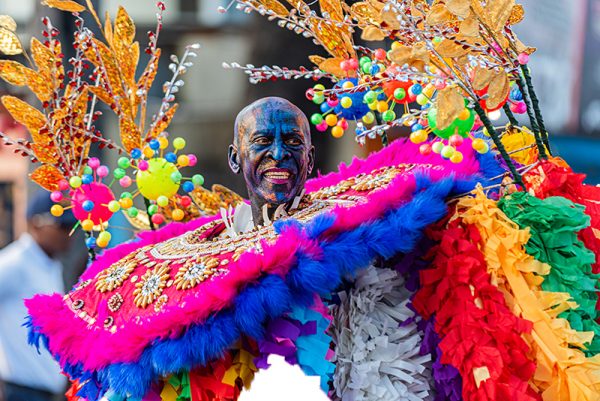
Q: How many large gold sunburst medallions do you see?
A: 3